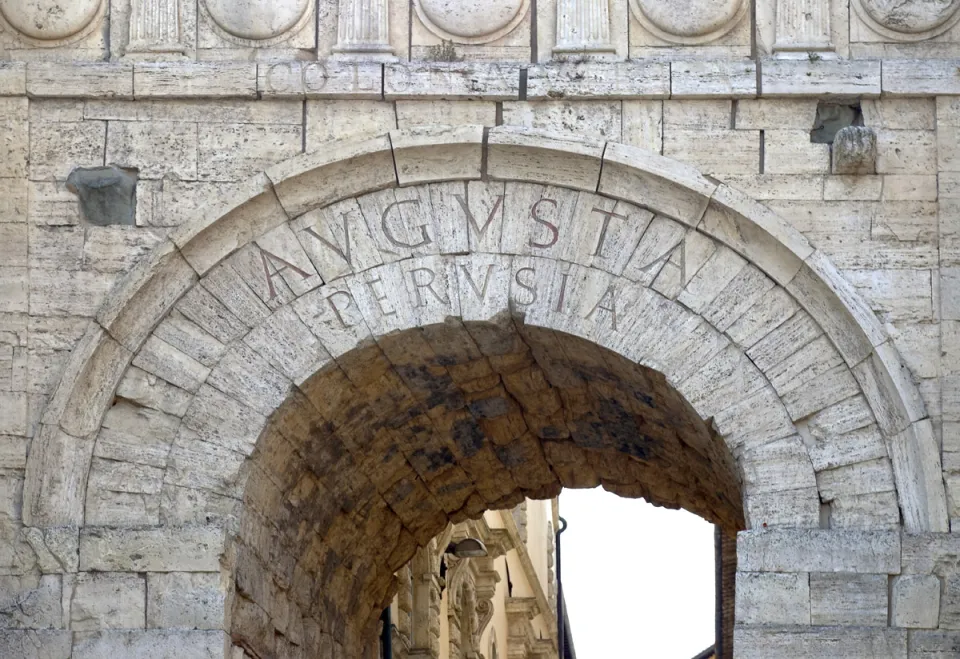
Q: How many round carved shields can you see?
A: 5